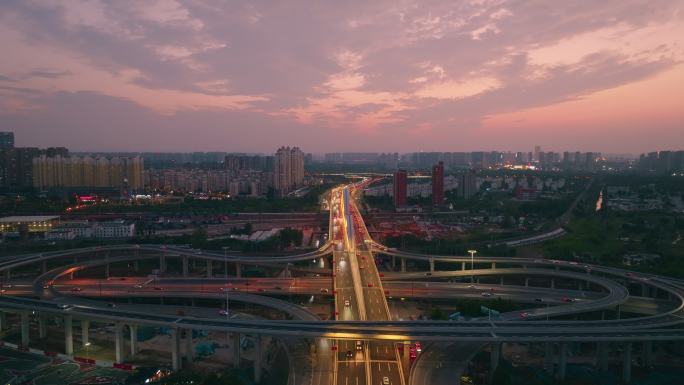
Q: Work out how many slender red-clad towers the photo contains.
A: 2